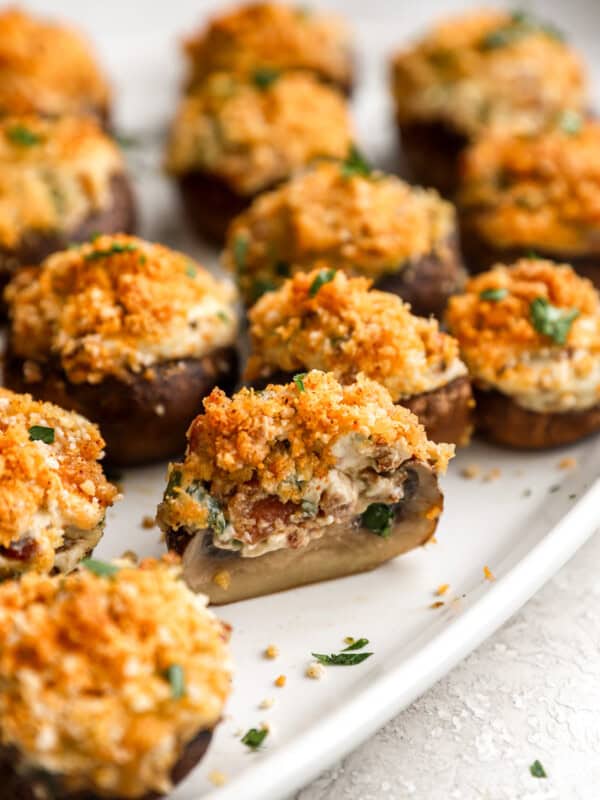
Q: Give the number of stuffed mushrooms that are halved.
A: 1